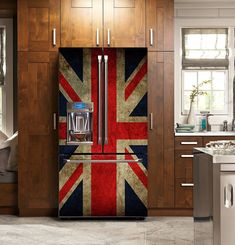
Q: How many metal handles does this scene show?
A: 13